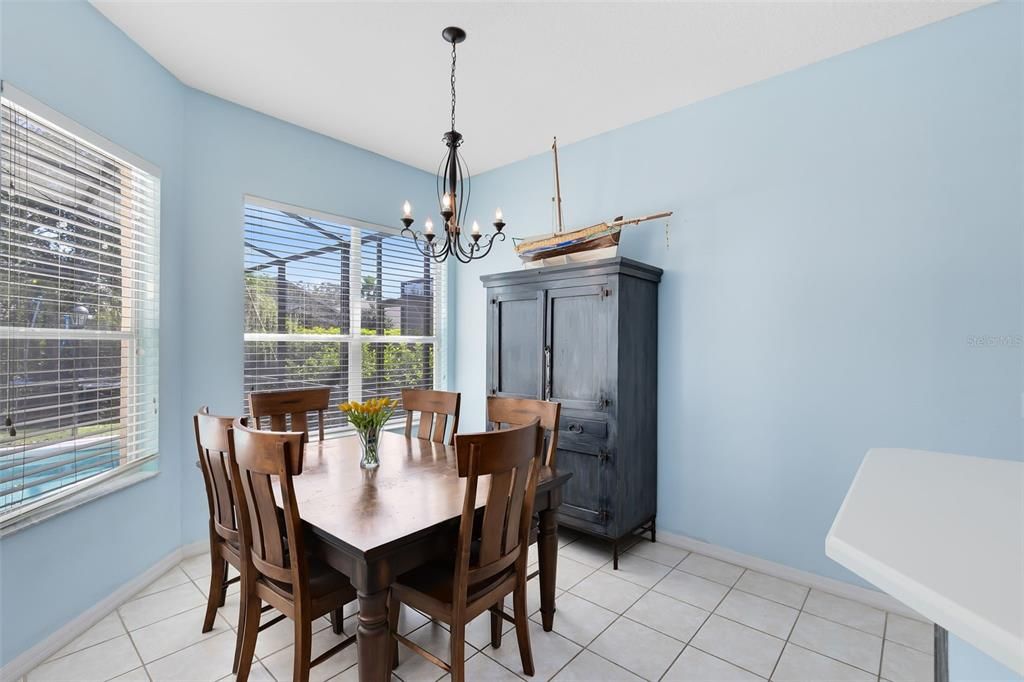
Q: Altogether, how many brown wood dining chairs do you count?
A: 6